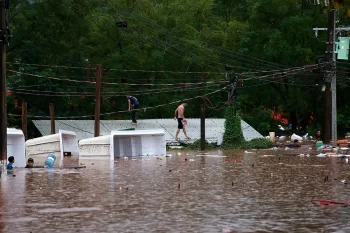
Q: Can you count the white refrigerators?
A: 3